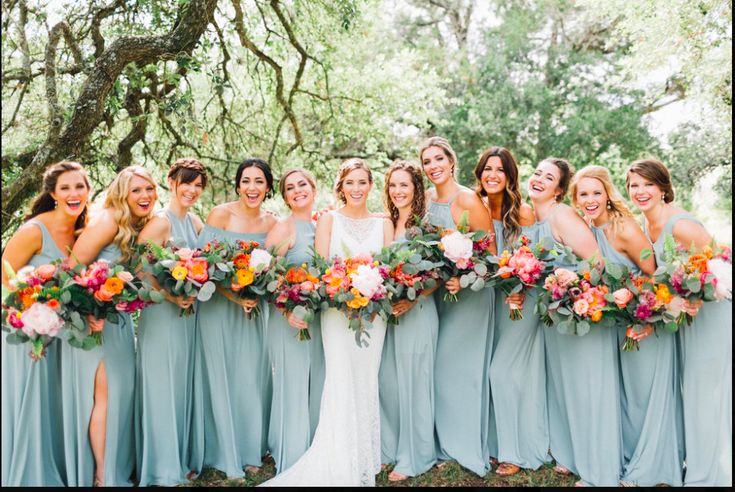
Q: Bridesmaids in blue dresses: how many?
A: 11